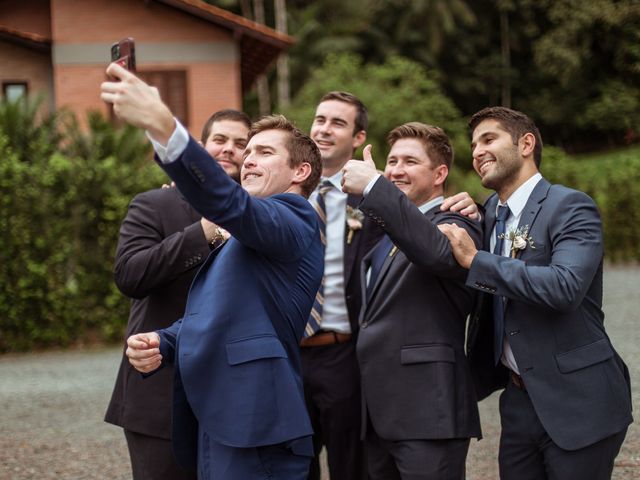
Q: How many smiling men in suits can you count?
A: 5